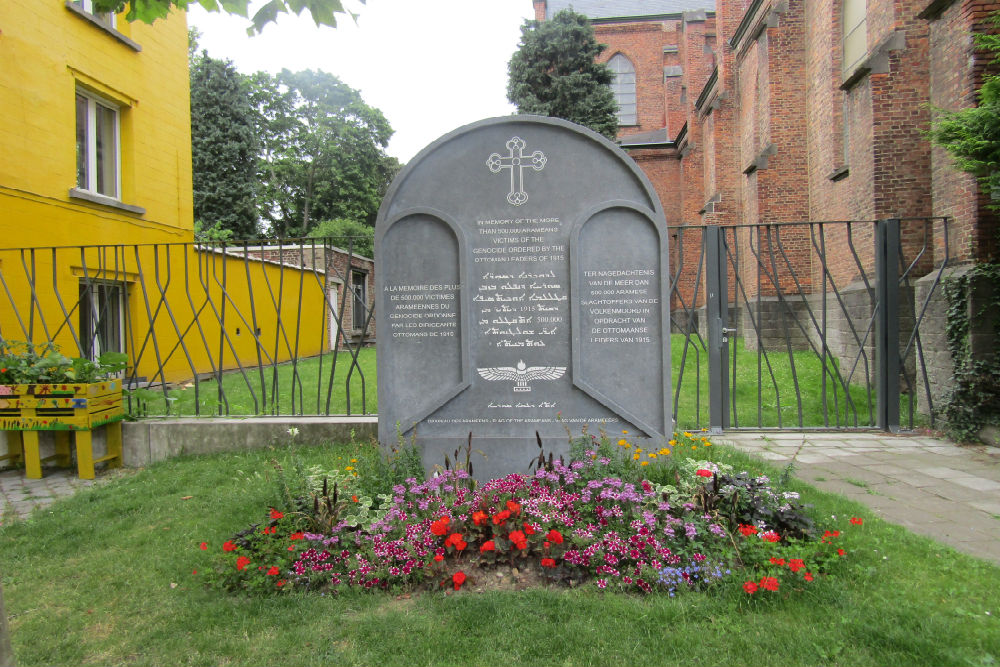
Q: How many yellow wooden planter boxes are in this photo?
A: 1